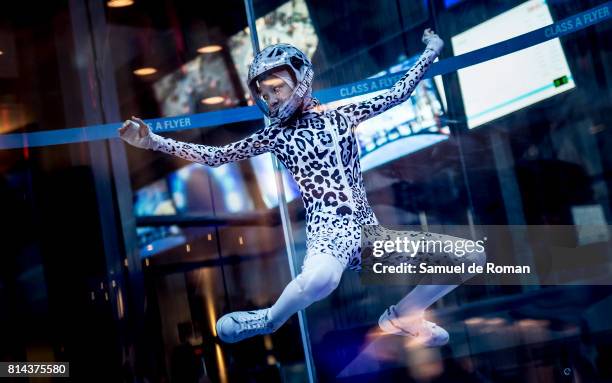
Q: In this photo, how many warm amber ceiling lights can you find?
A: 4